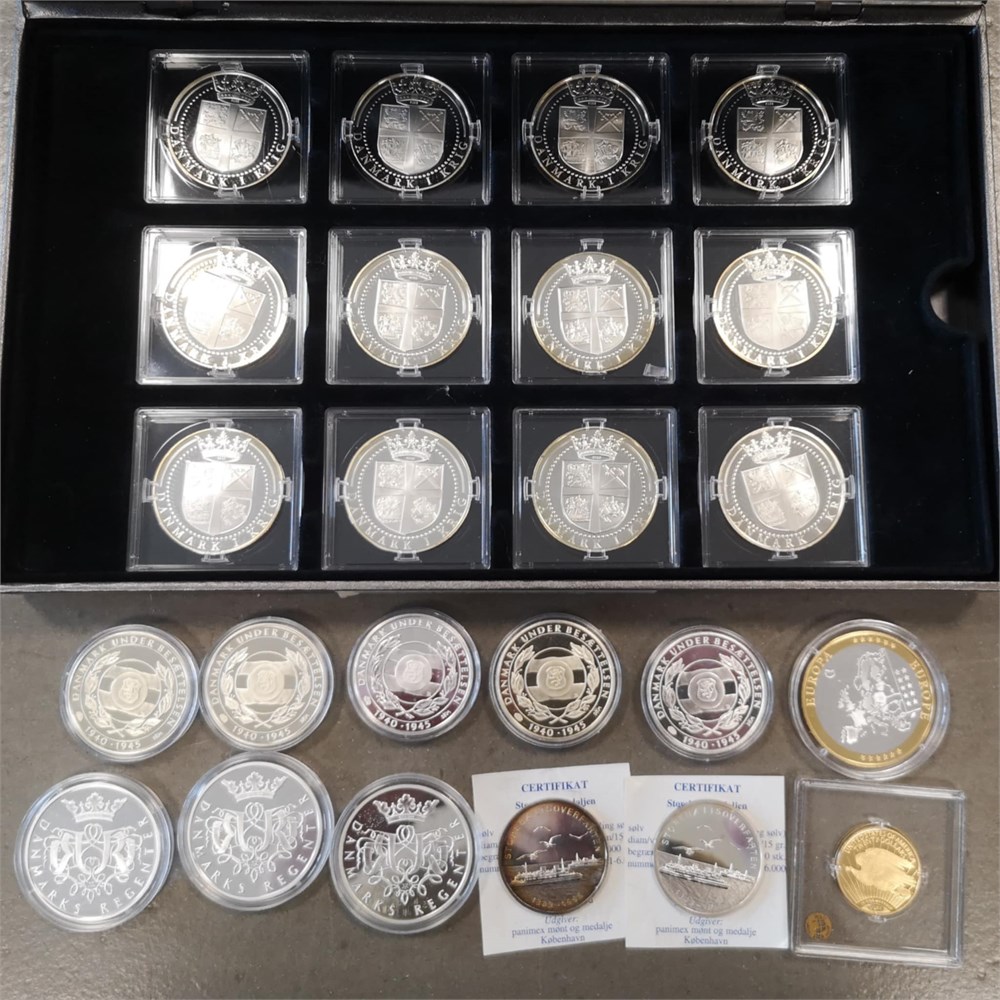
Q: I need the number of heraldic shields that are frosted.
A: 12